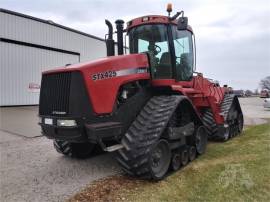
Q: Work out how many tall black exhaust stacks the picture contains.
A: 2